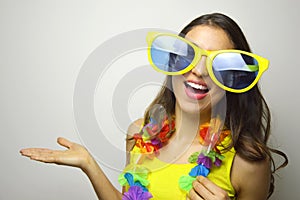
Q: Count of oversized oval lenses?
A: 2